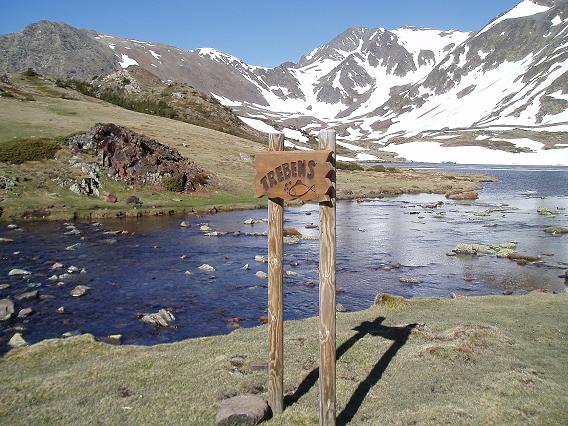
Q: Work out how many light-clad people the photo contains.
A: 0